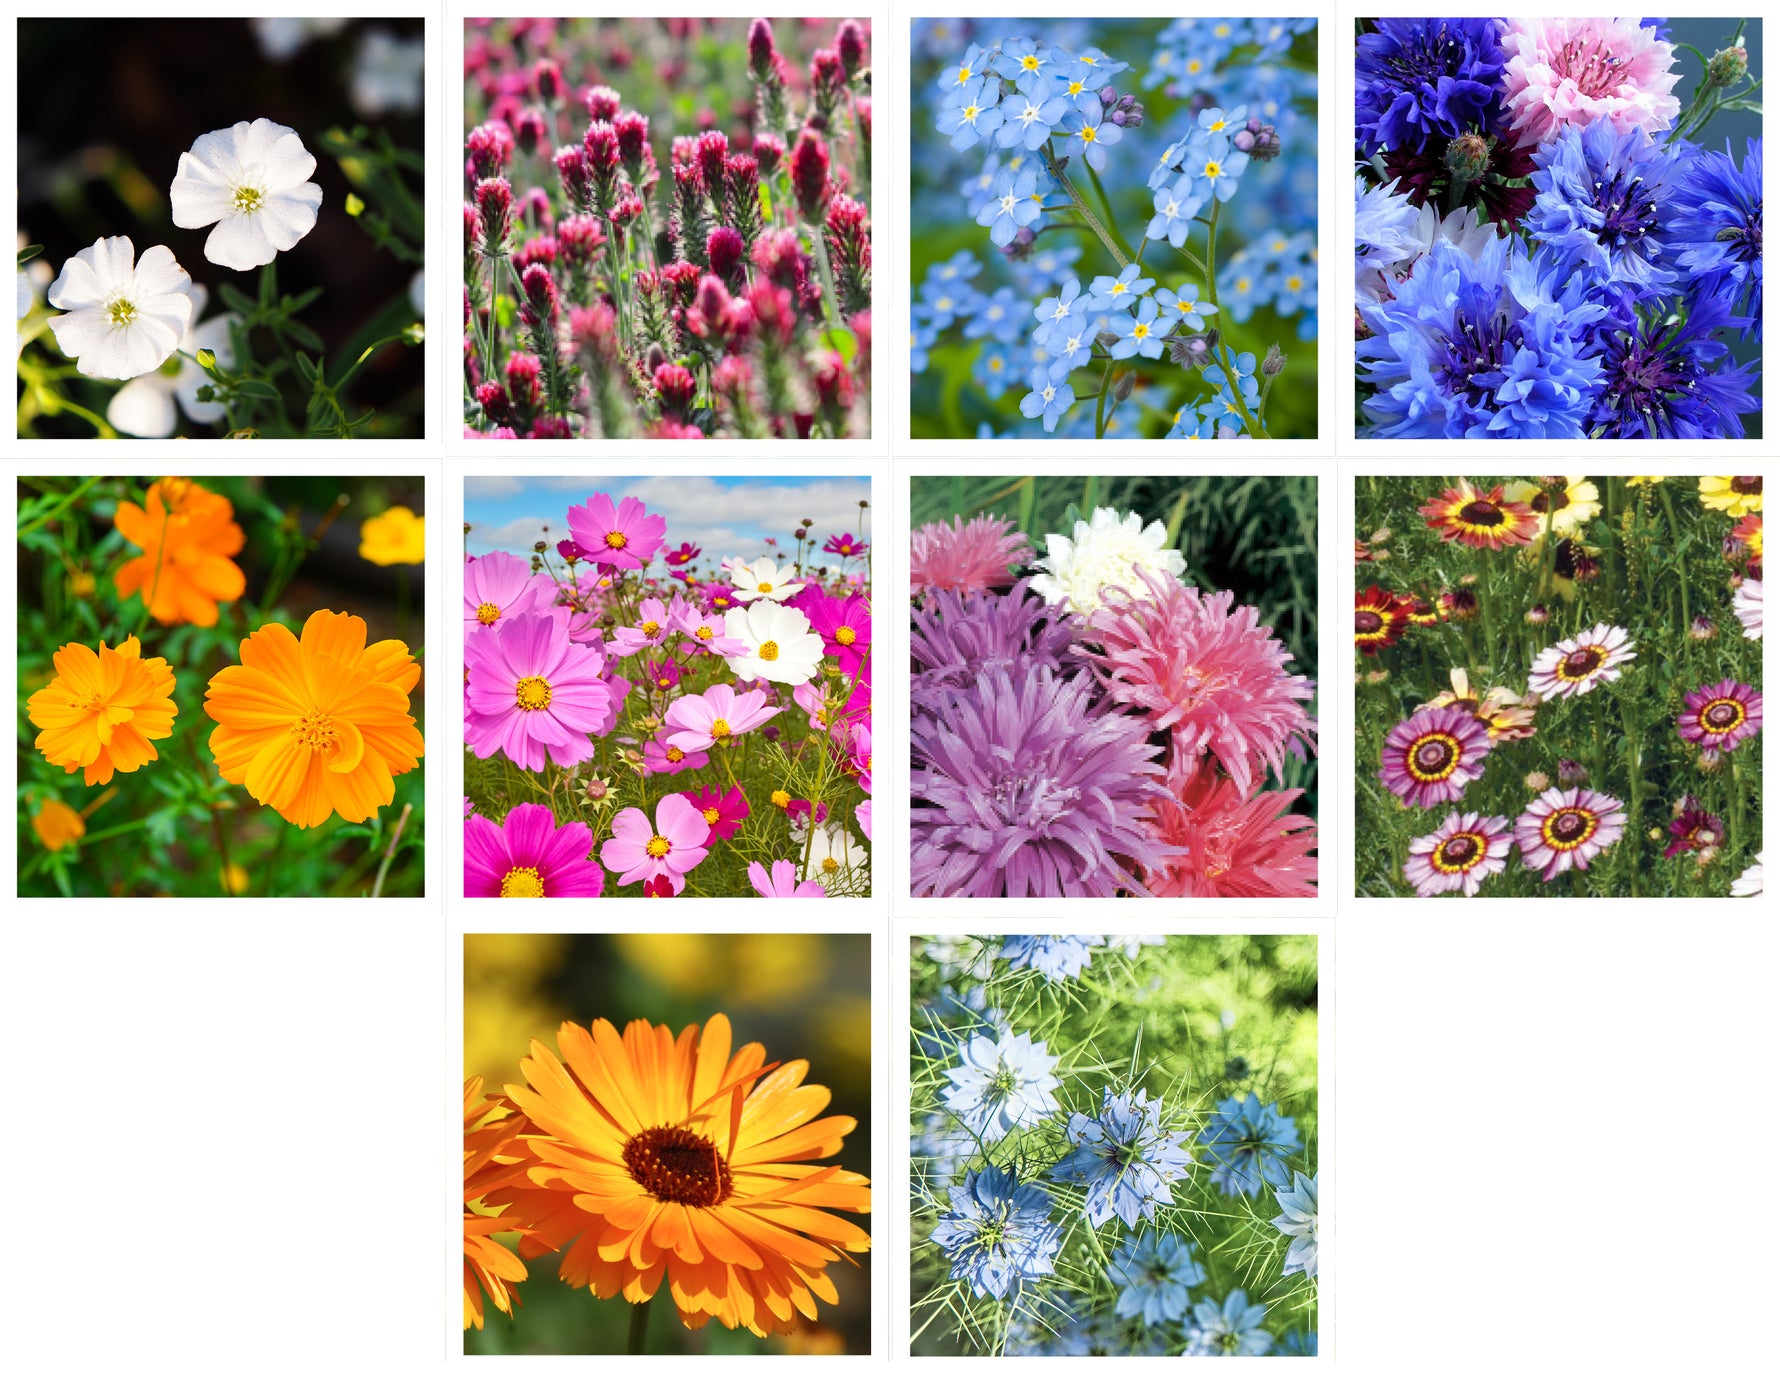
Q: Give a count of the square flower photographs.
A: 10